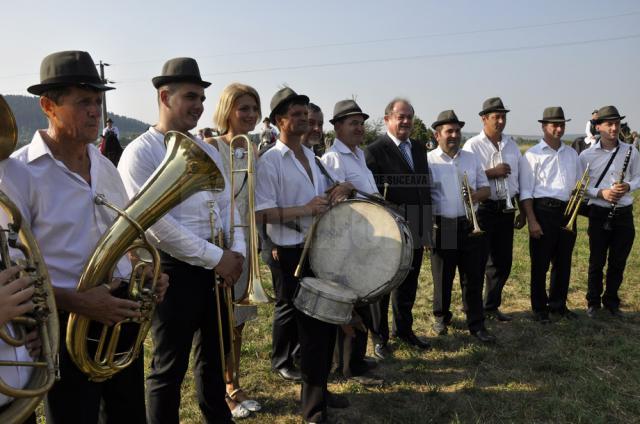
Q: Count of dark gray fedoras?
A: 8